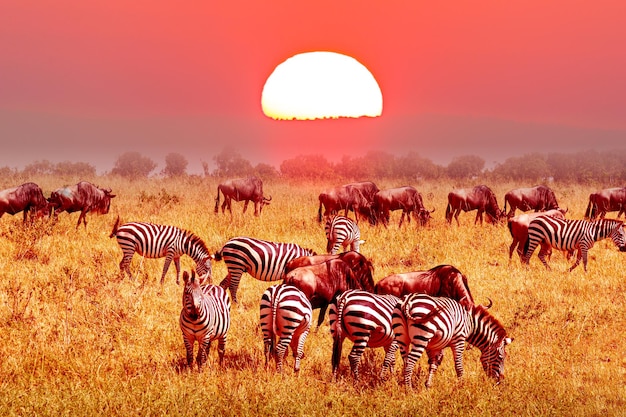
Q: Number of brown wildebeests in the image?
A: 13